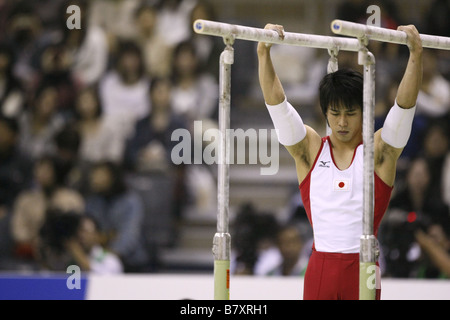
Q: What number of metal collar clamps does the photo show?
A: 2